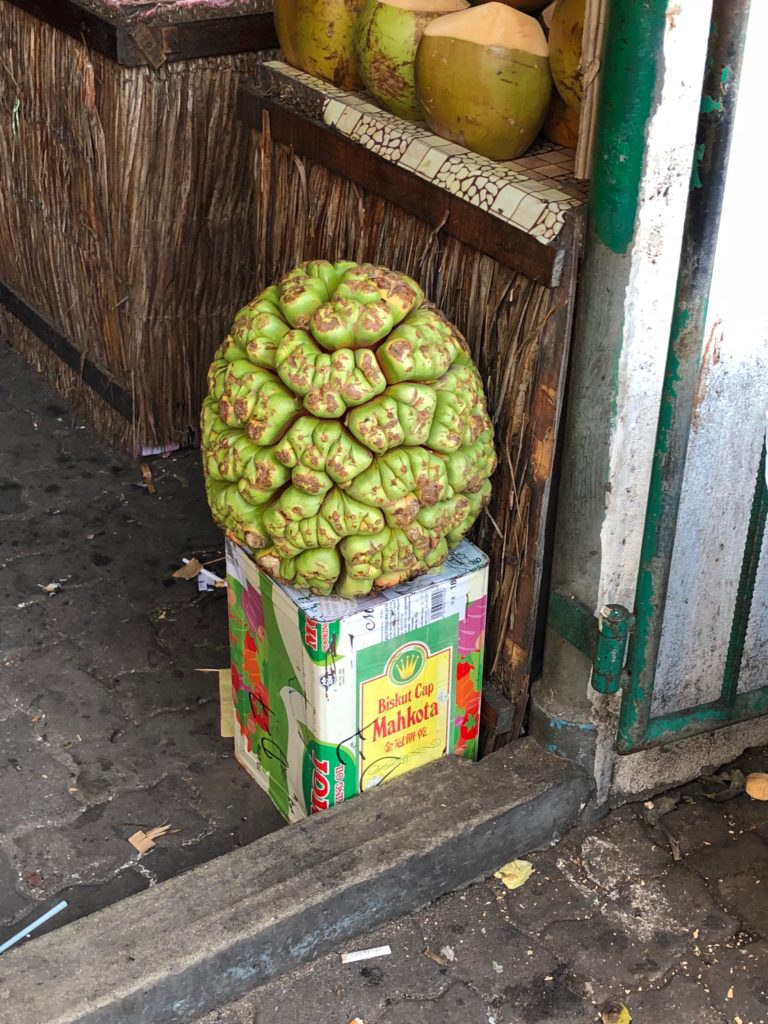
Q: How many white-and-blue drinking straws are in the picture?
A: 1